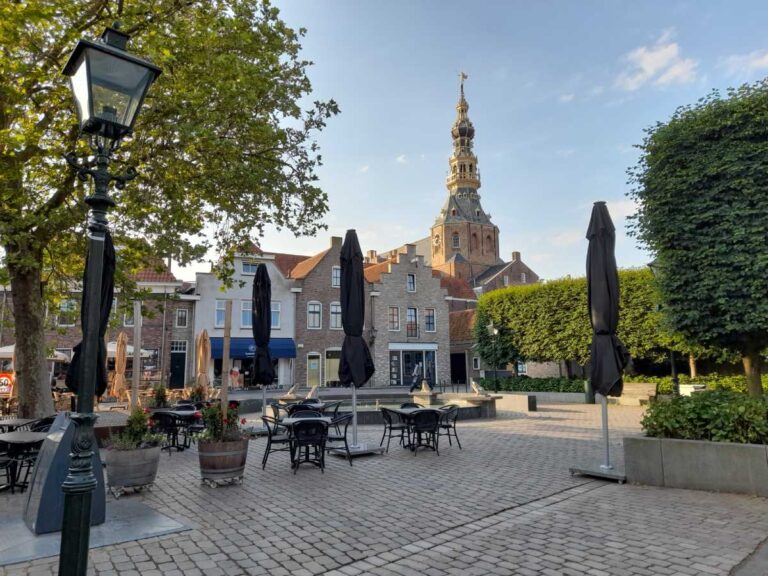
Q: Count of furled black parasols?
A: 4